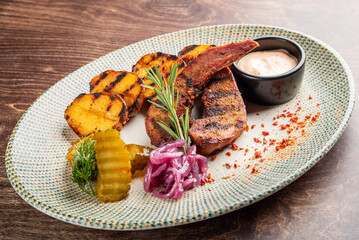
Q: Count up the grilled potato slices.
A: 4